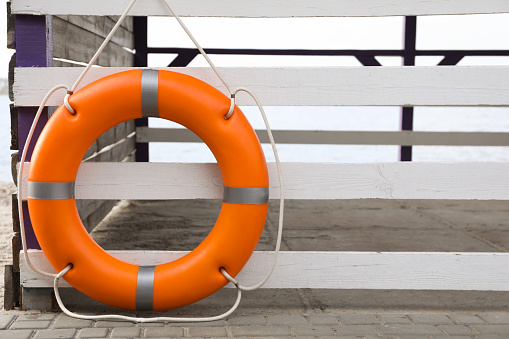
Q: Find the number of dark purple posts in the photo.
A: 3